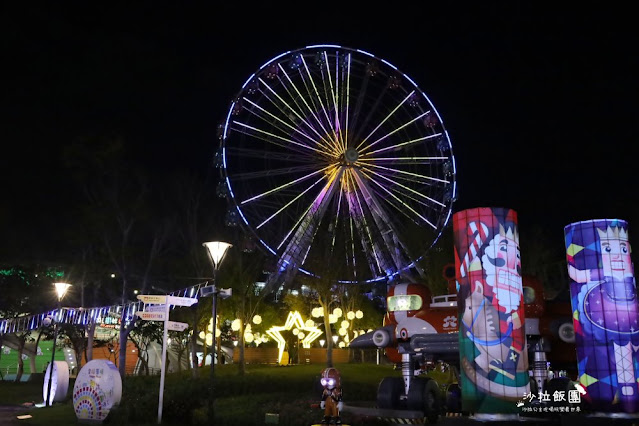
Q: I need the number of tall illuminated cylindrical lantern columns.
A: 2